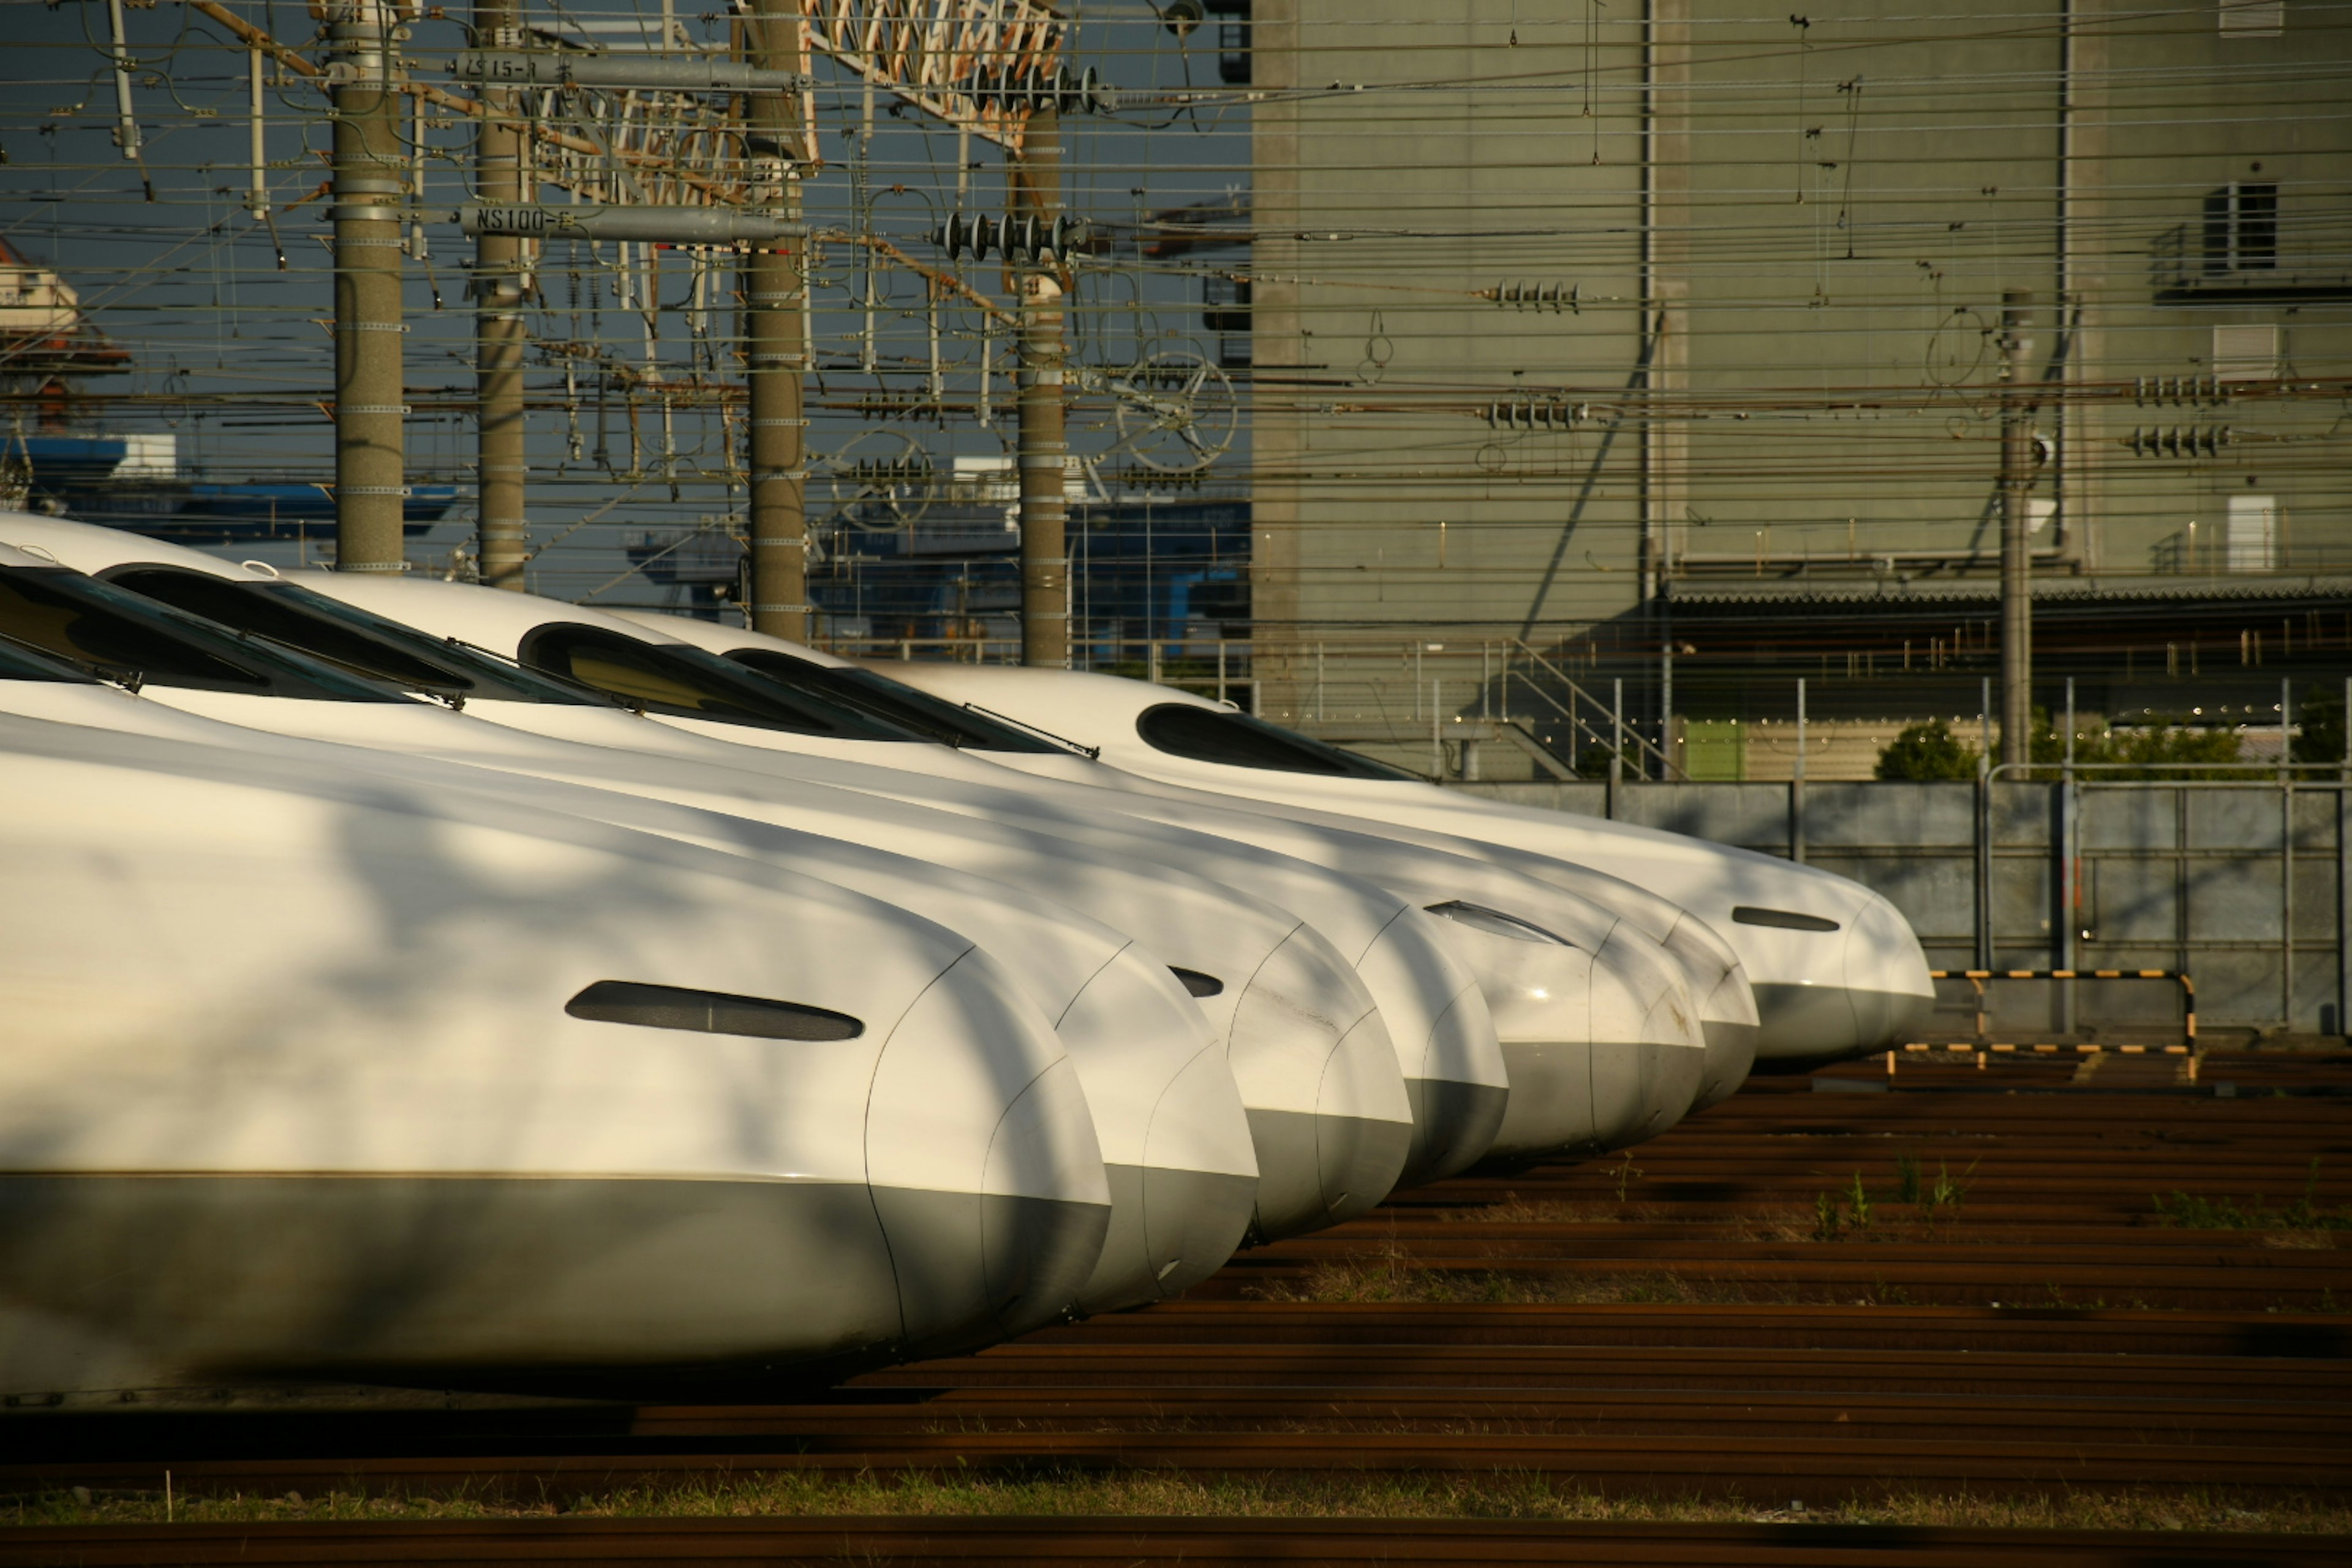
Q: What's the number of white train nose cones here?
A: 7